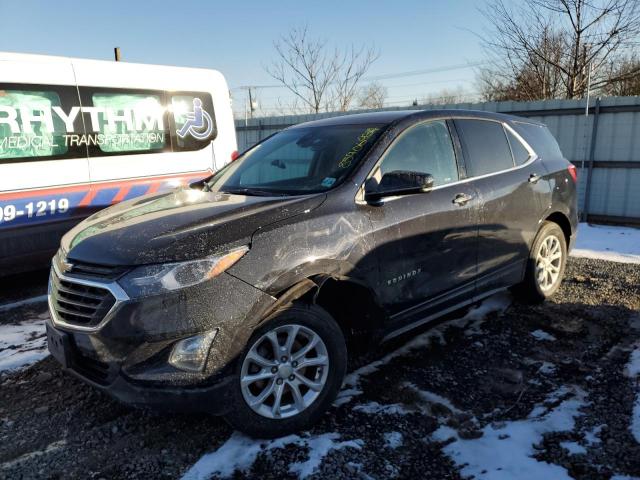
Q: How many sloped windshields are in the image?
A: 1